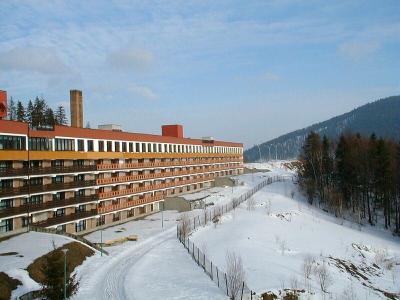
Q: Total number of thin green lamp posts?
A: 3